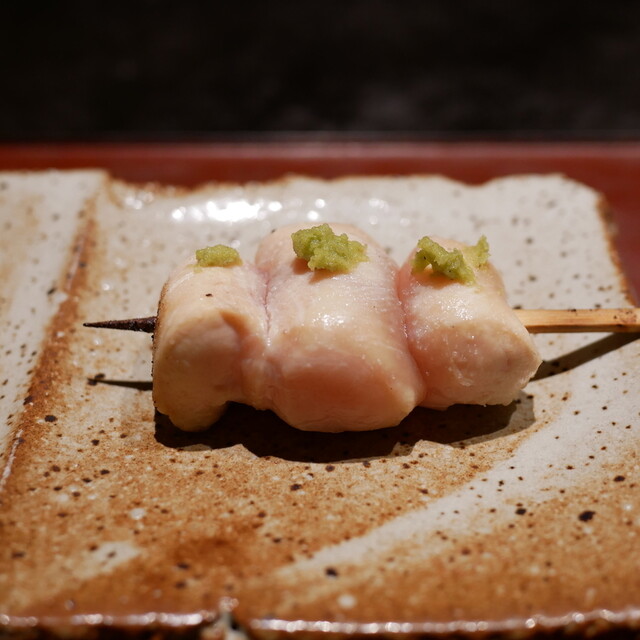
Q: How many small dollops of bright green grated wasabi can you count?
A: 3